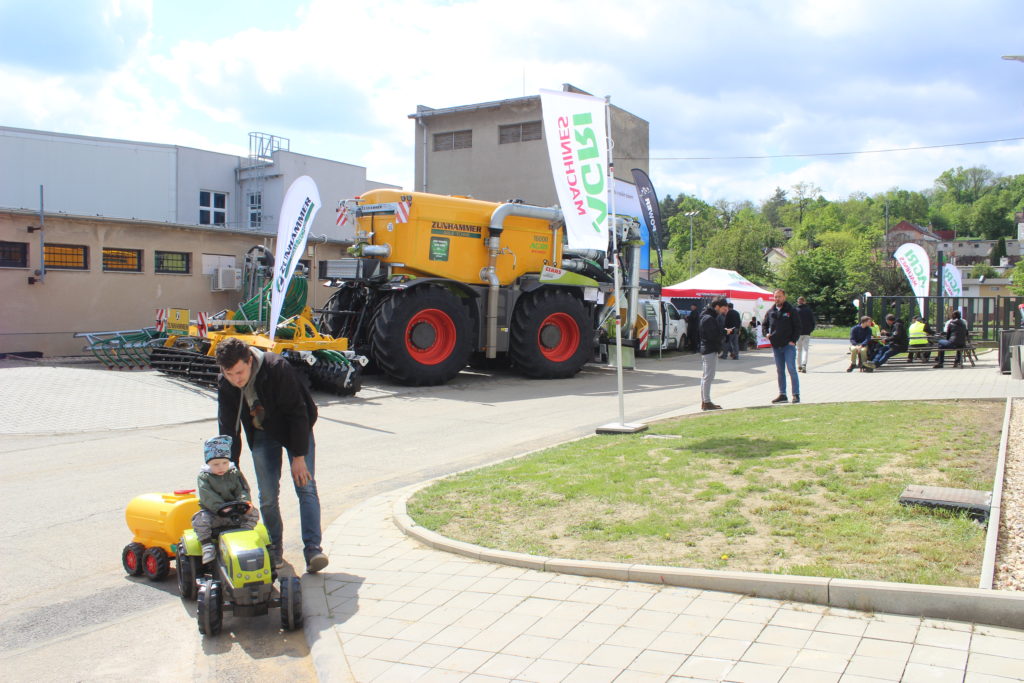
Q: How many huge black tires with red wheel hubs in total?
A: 2